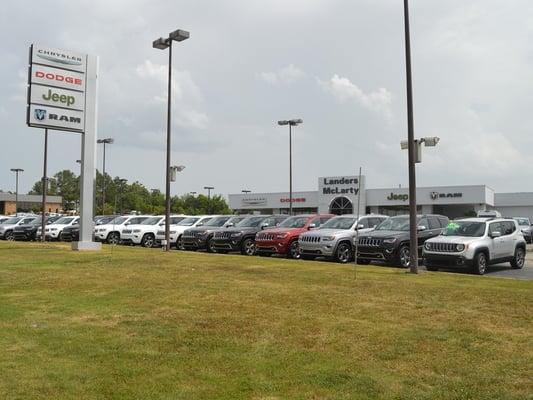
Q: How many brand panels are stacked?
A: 4